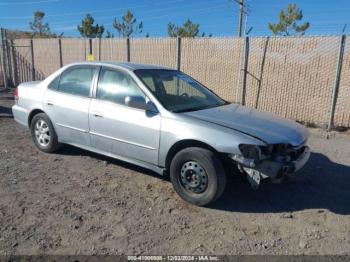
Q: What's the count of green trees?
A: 5